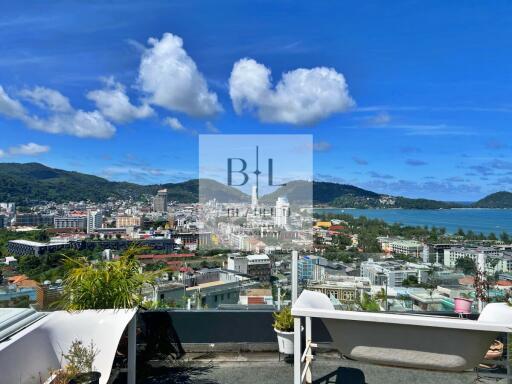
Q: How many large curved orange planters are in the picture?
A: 0